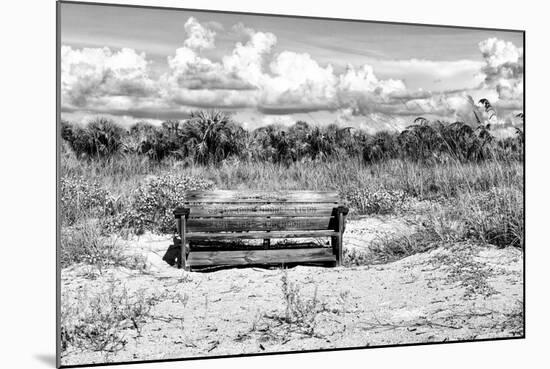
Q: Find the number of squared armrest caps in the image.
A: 2